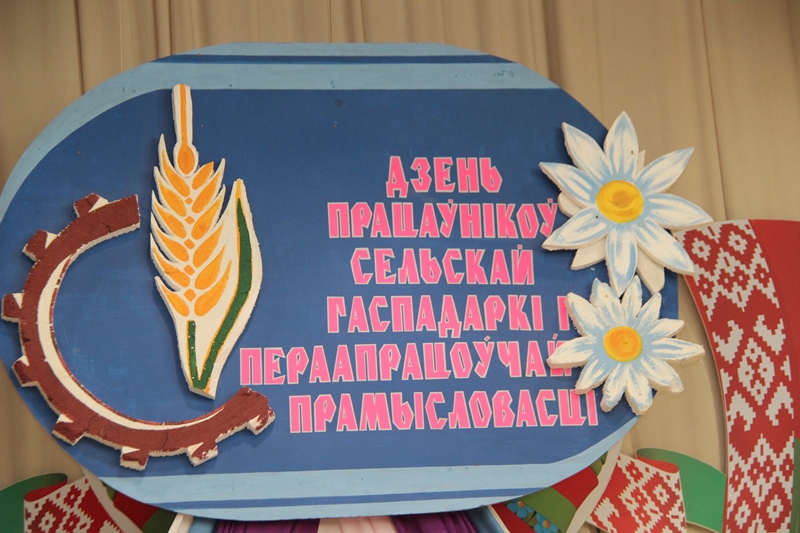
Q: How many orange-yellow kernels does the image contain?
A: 13